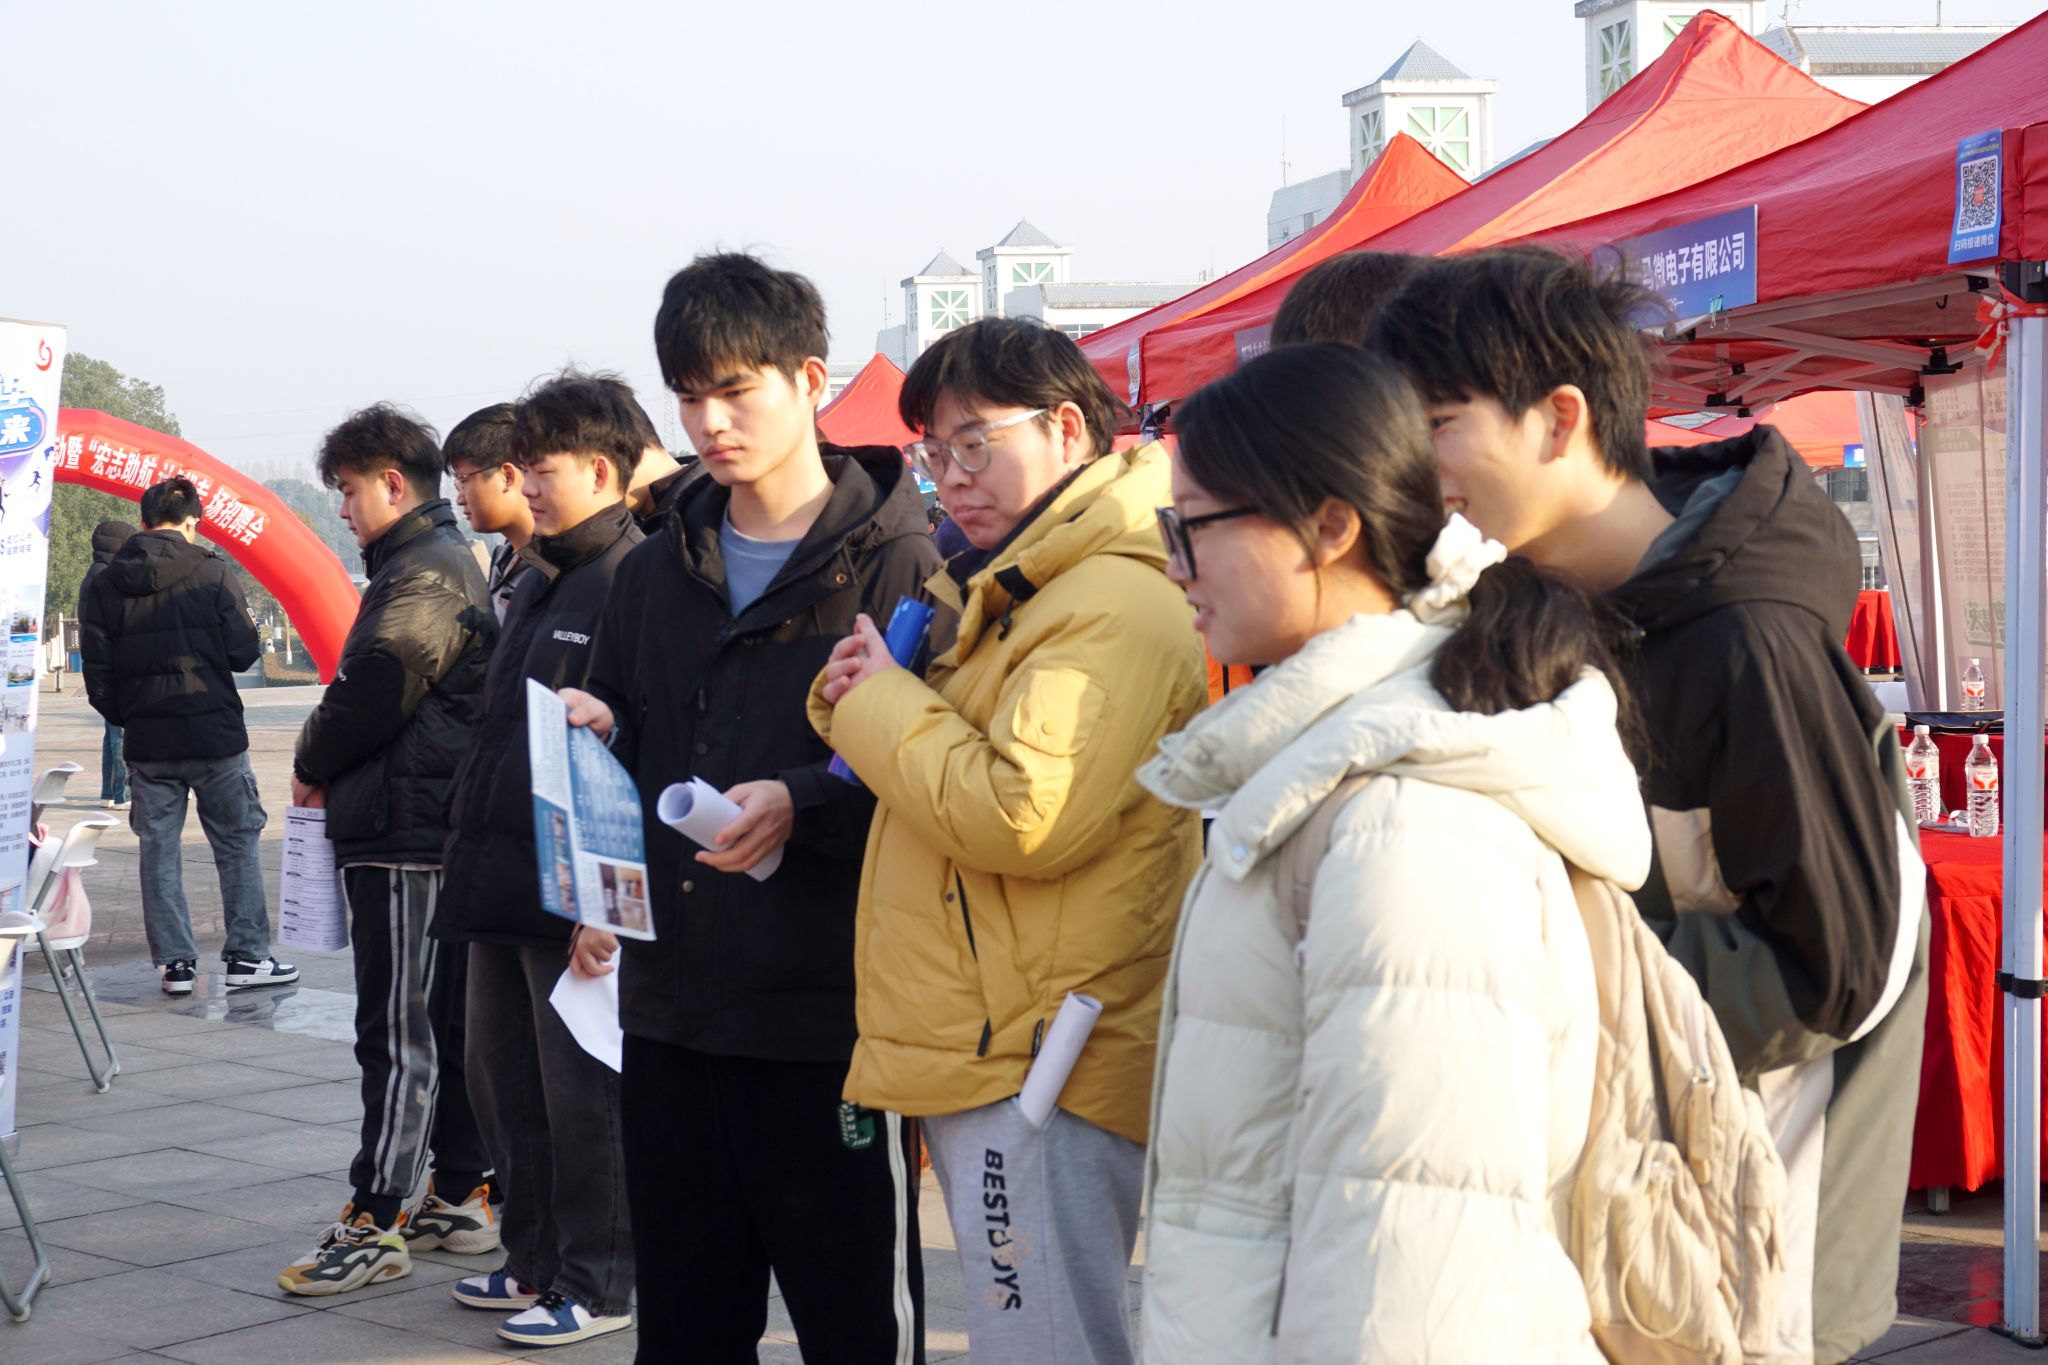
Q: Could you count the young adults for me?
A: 11